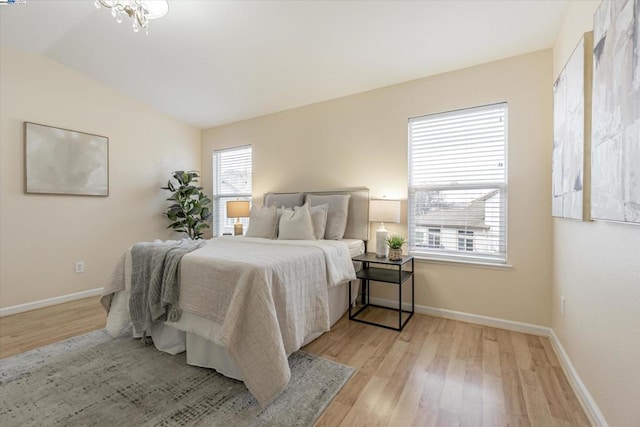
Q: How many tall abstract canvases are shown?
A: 2